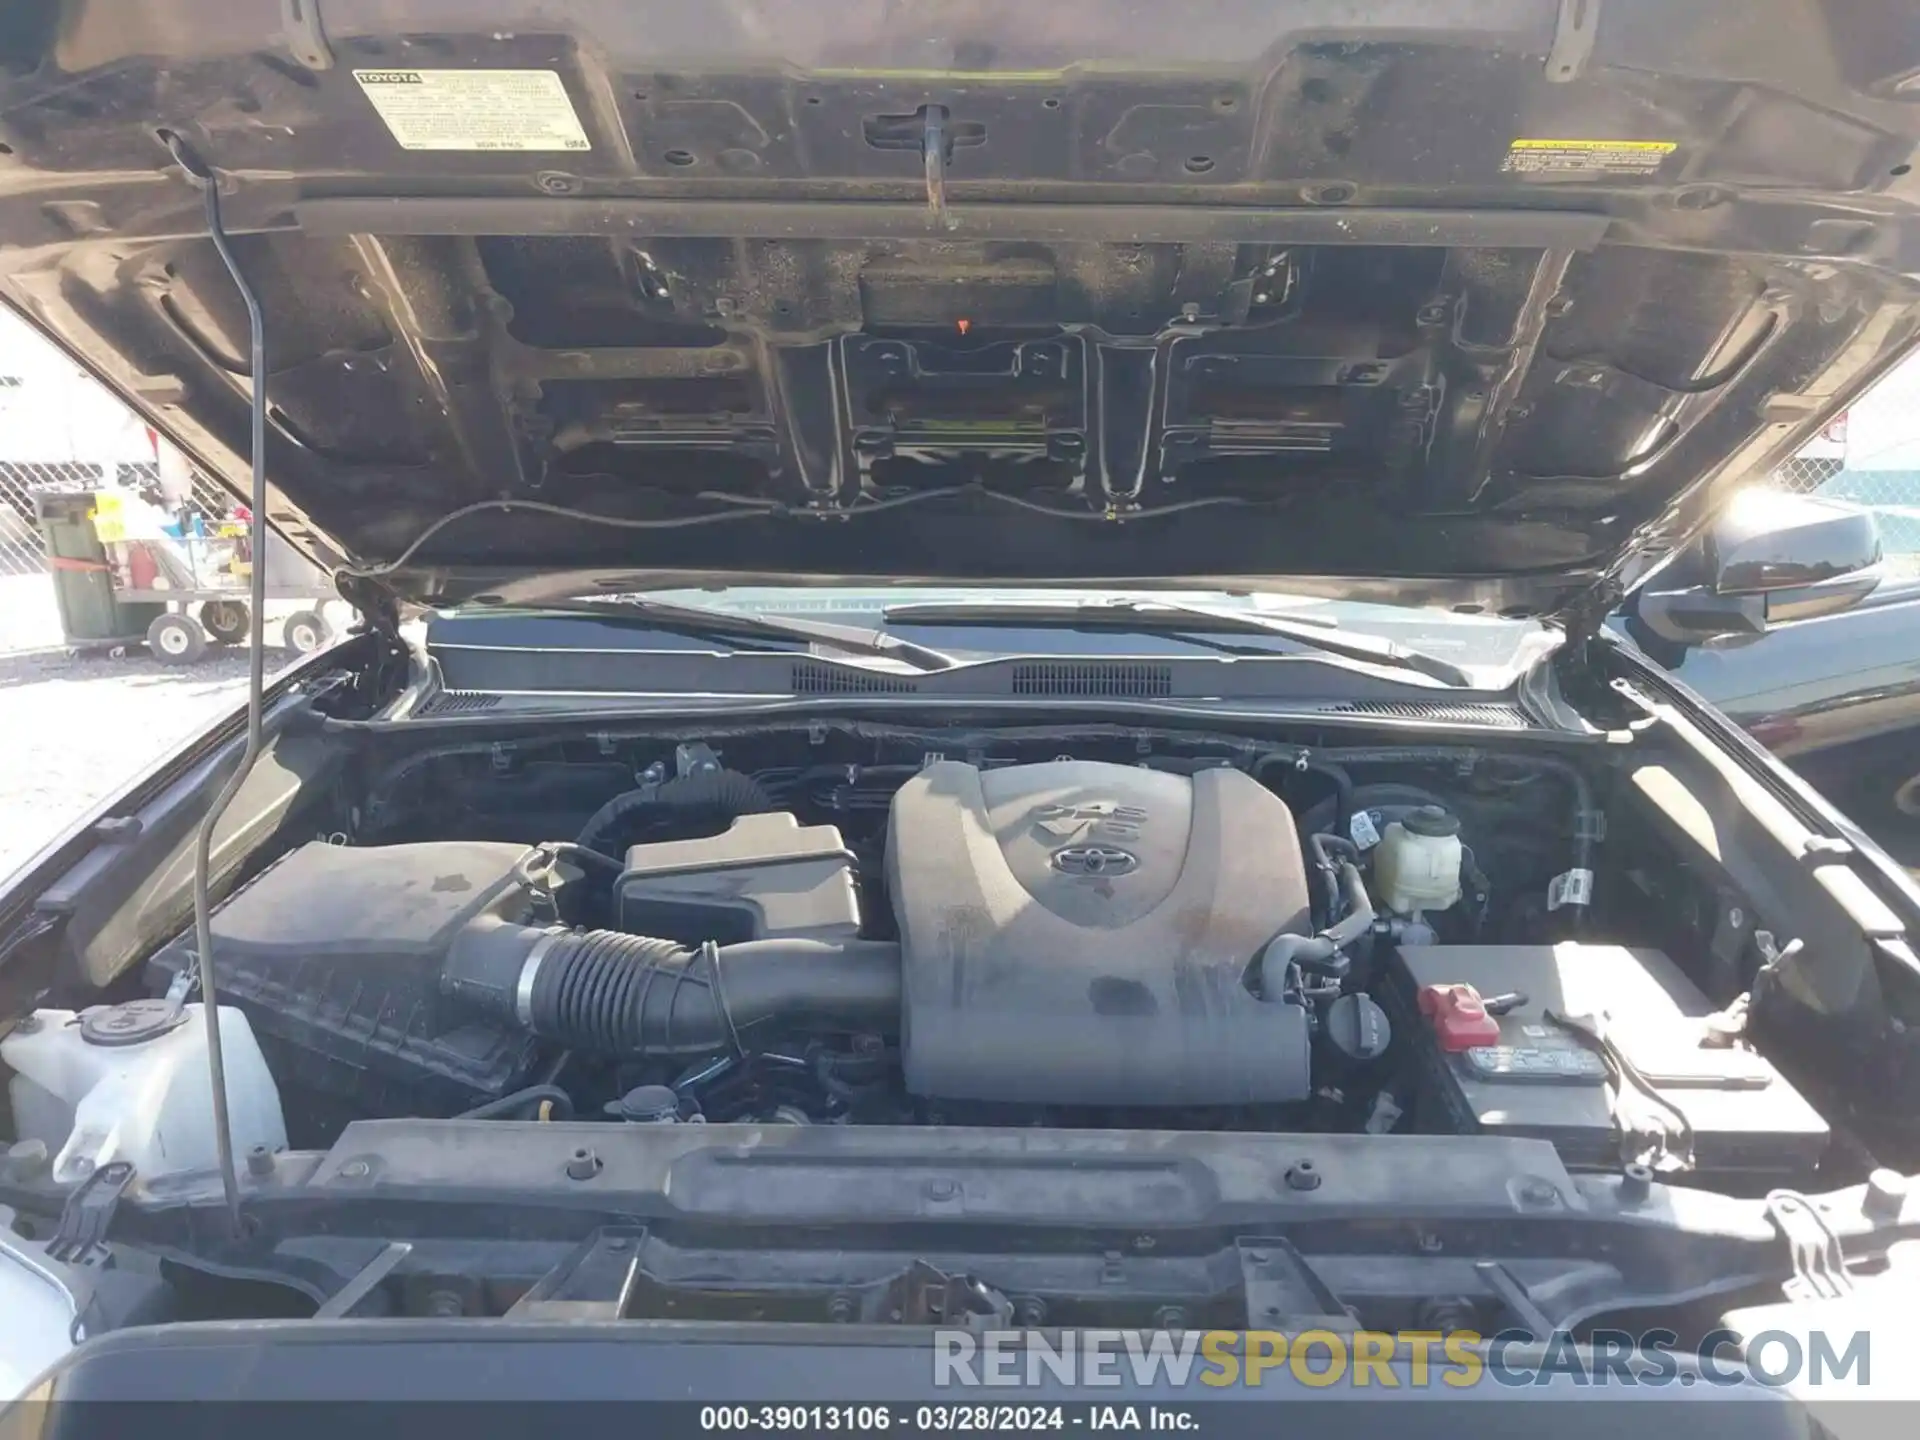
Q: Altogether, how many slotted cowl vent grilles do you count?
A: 4